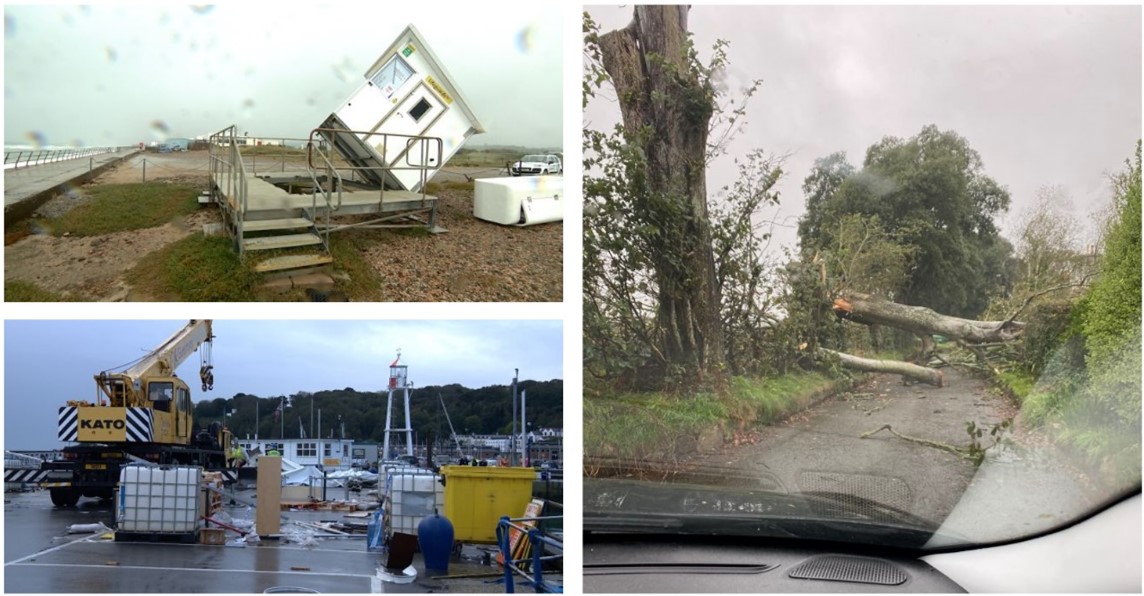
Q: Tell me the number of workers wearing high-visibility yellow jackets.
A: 2